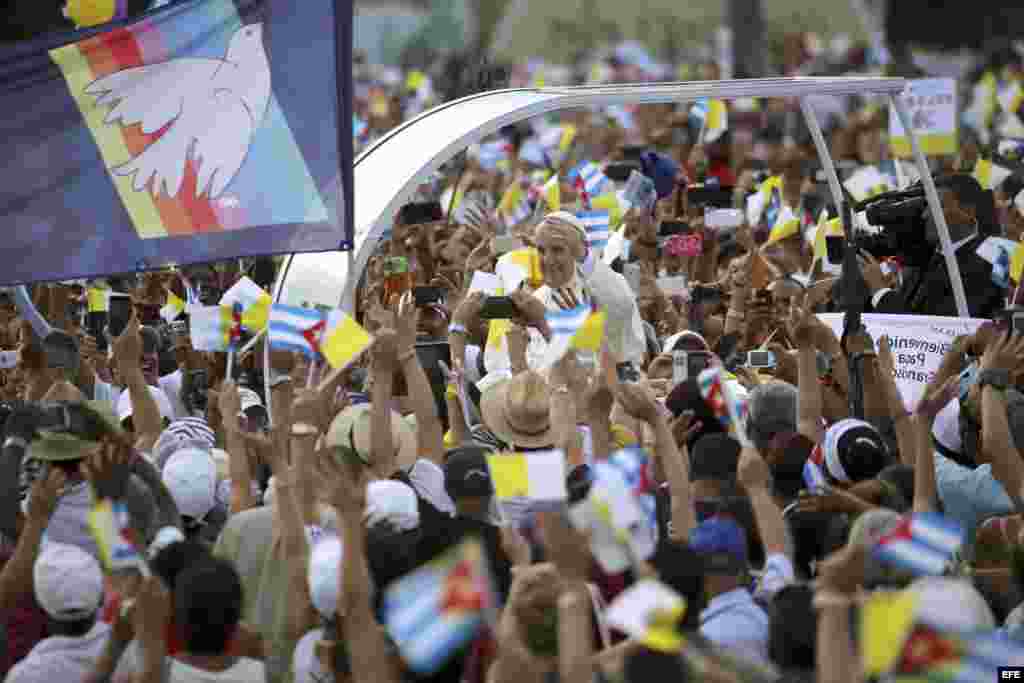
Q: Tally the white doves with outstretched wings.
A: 1